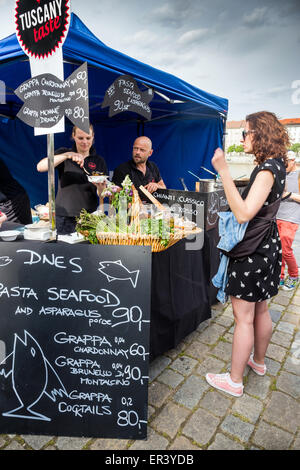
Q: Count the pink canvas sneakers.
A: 2